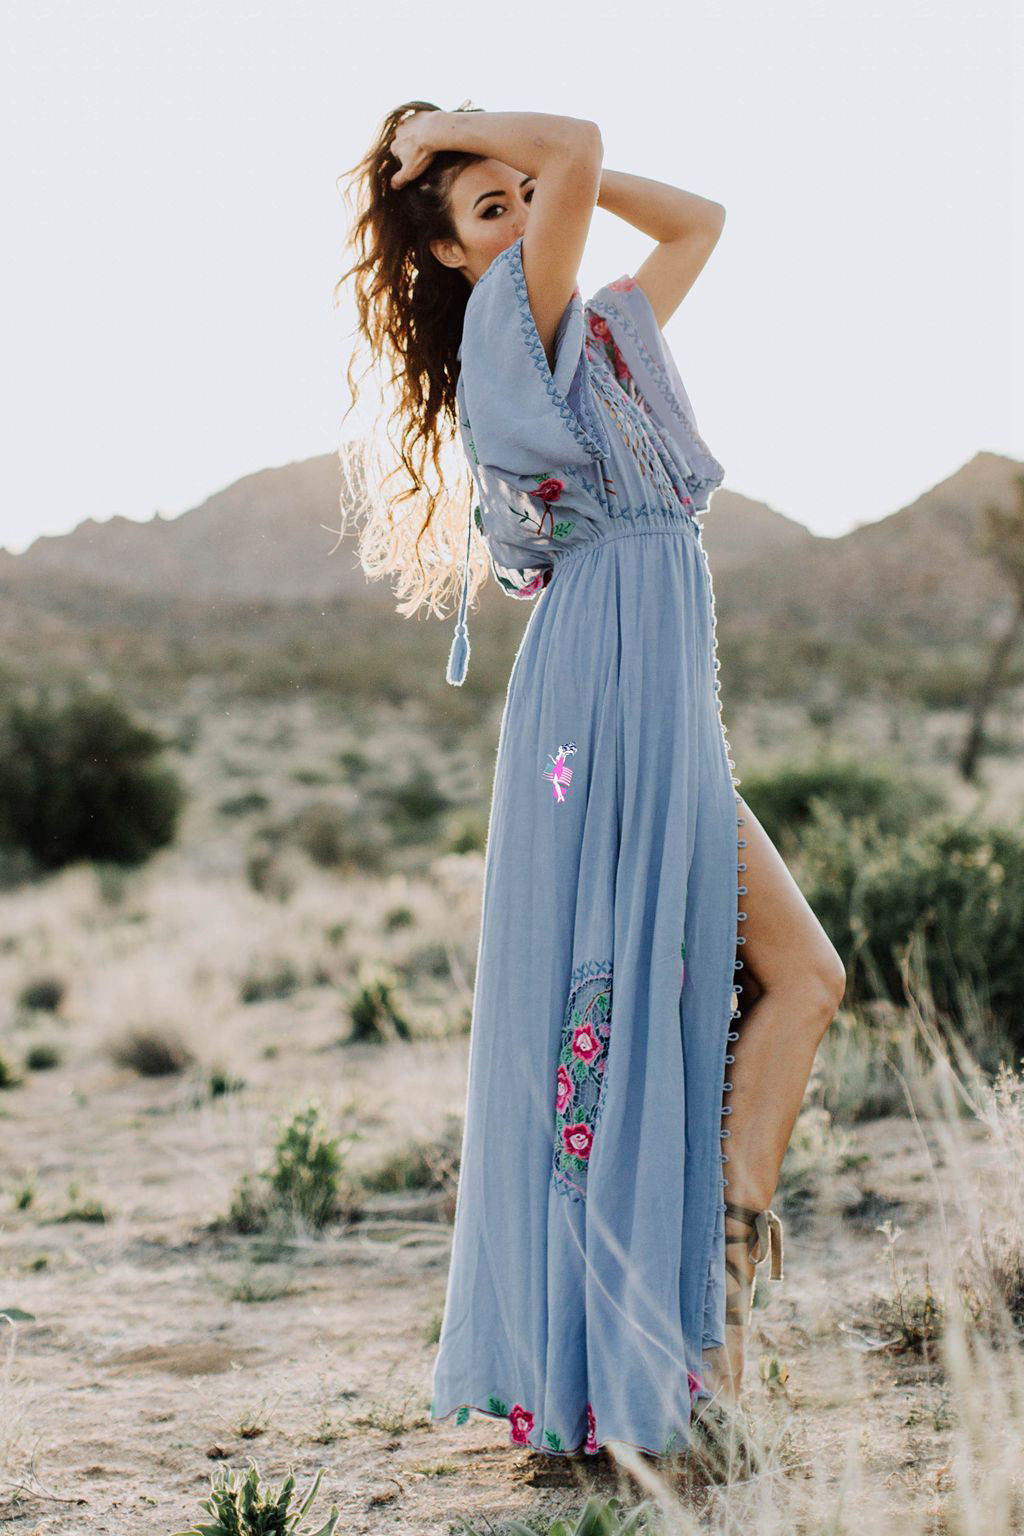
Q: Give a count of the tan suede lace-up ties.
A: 1